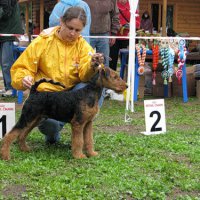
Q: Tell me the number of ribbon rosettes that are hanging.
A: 5